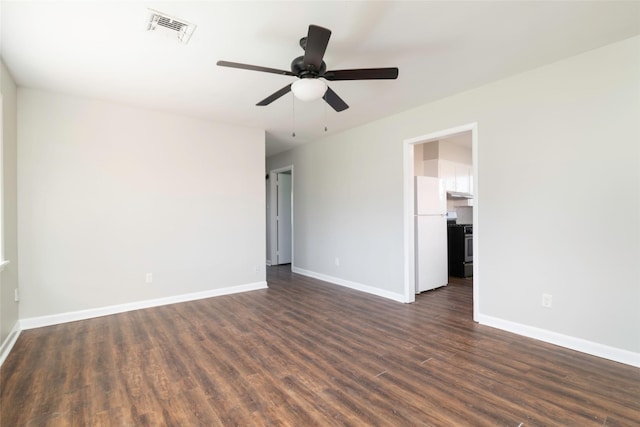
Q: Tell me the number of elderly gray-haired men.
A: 0